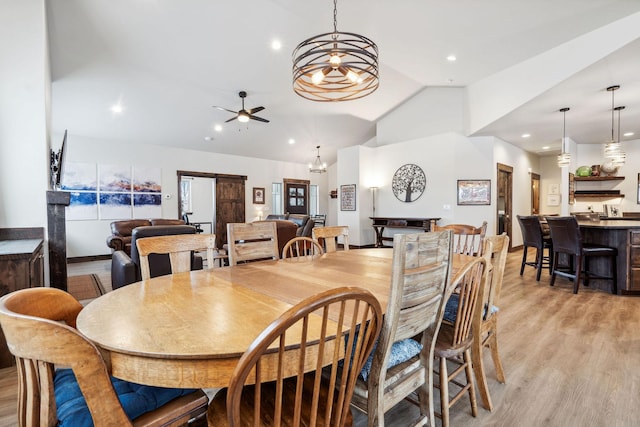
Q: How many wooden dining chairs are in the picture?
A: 10